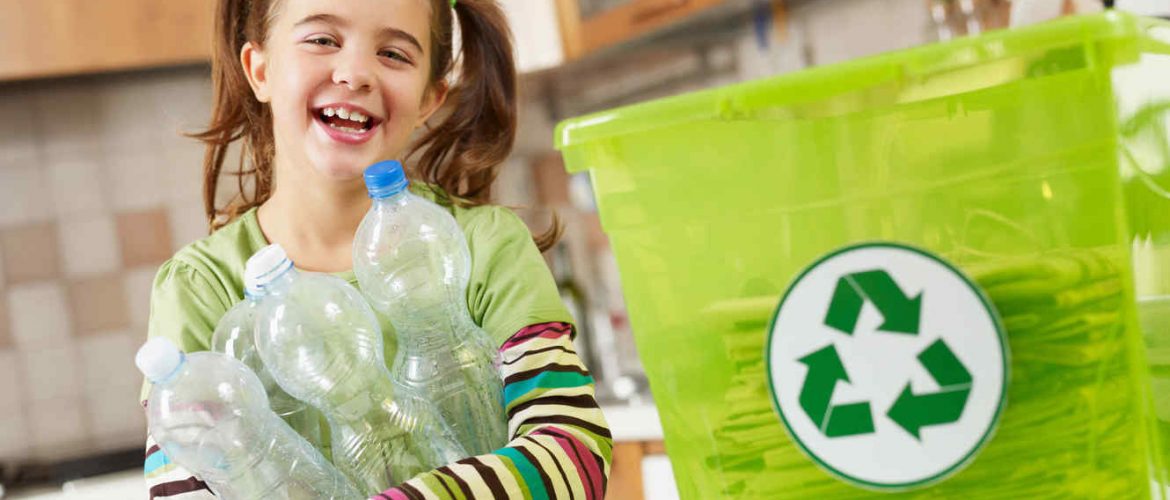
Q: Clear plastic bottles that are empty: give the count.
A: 4